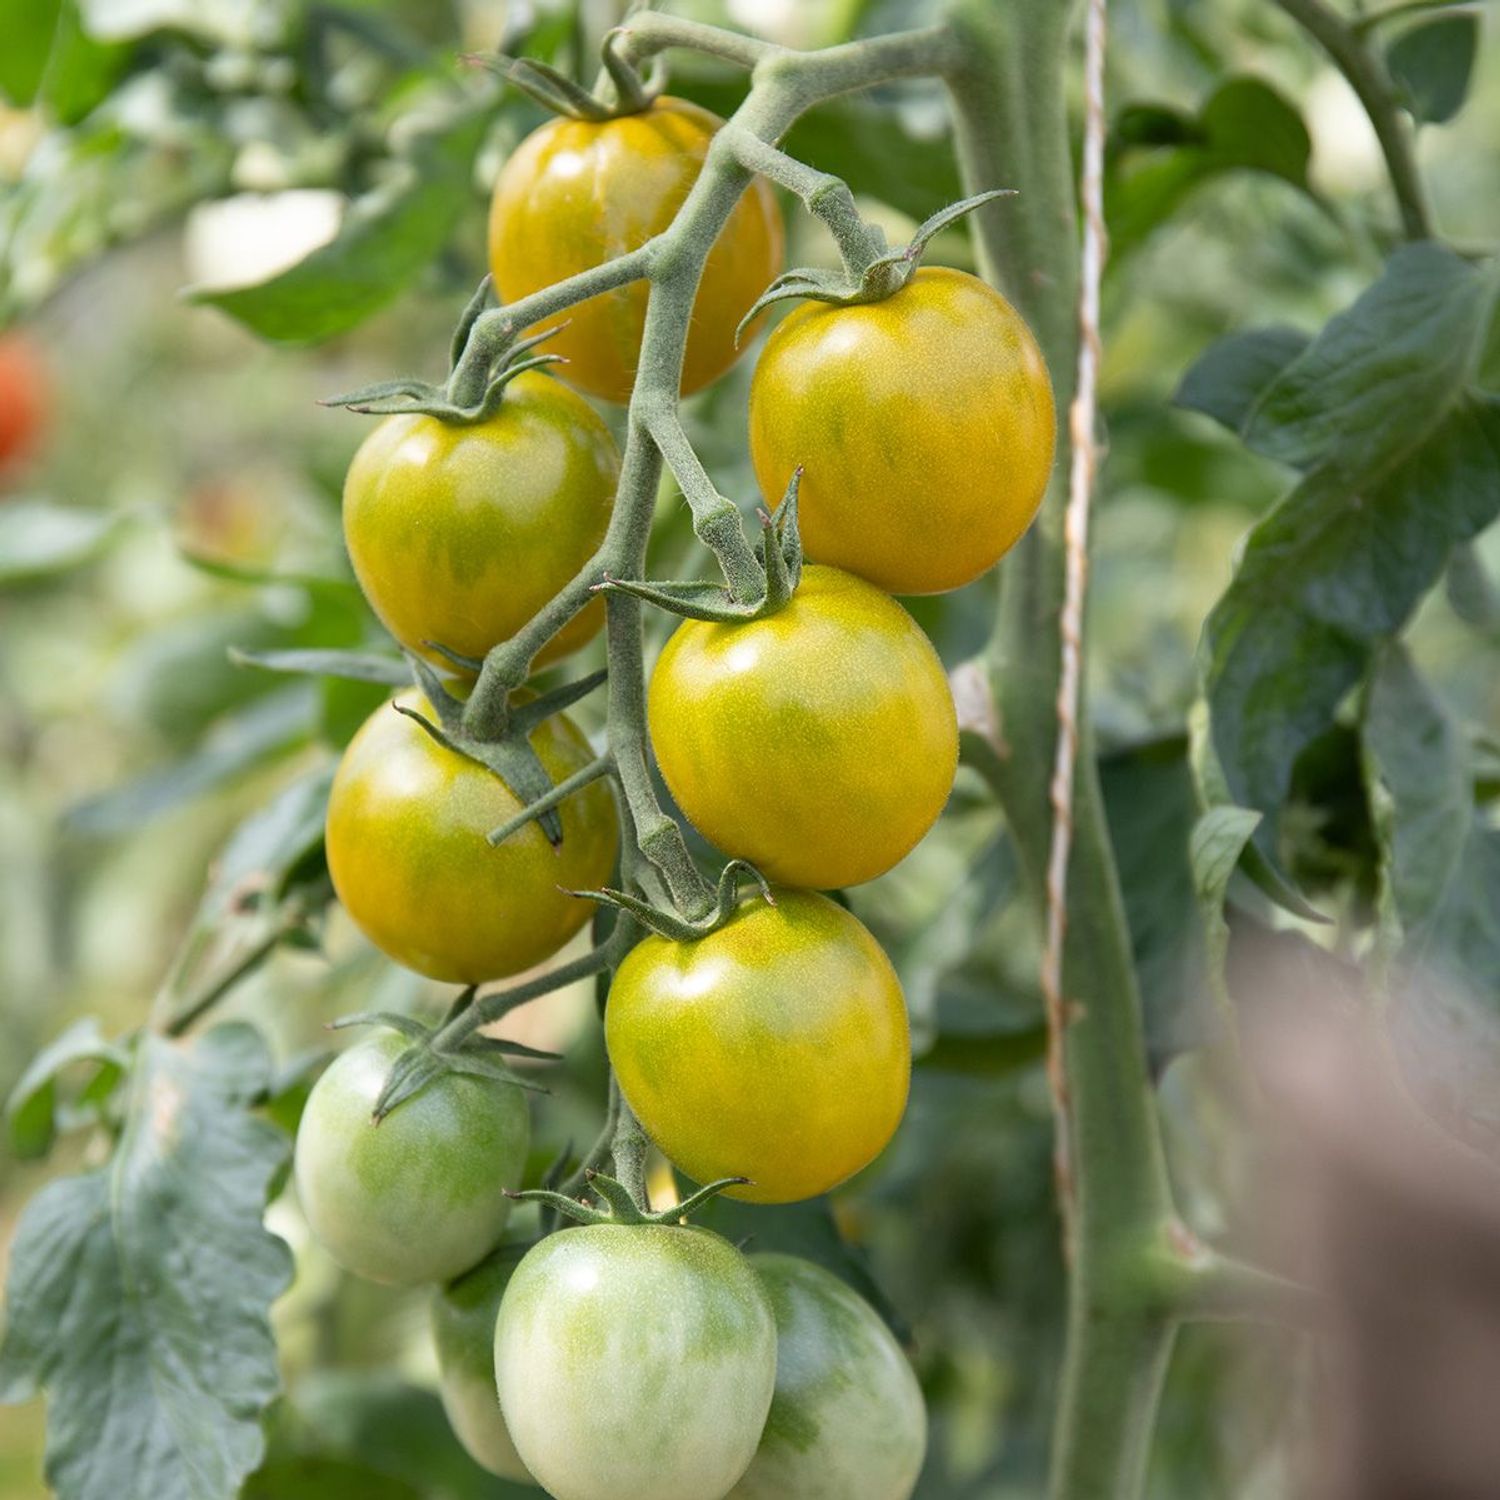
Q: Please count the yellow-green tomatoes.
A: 6